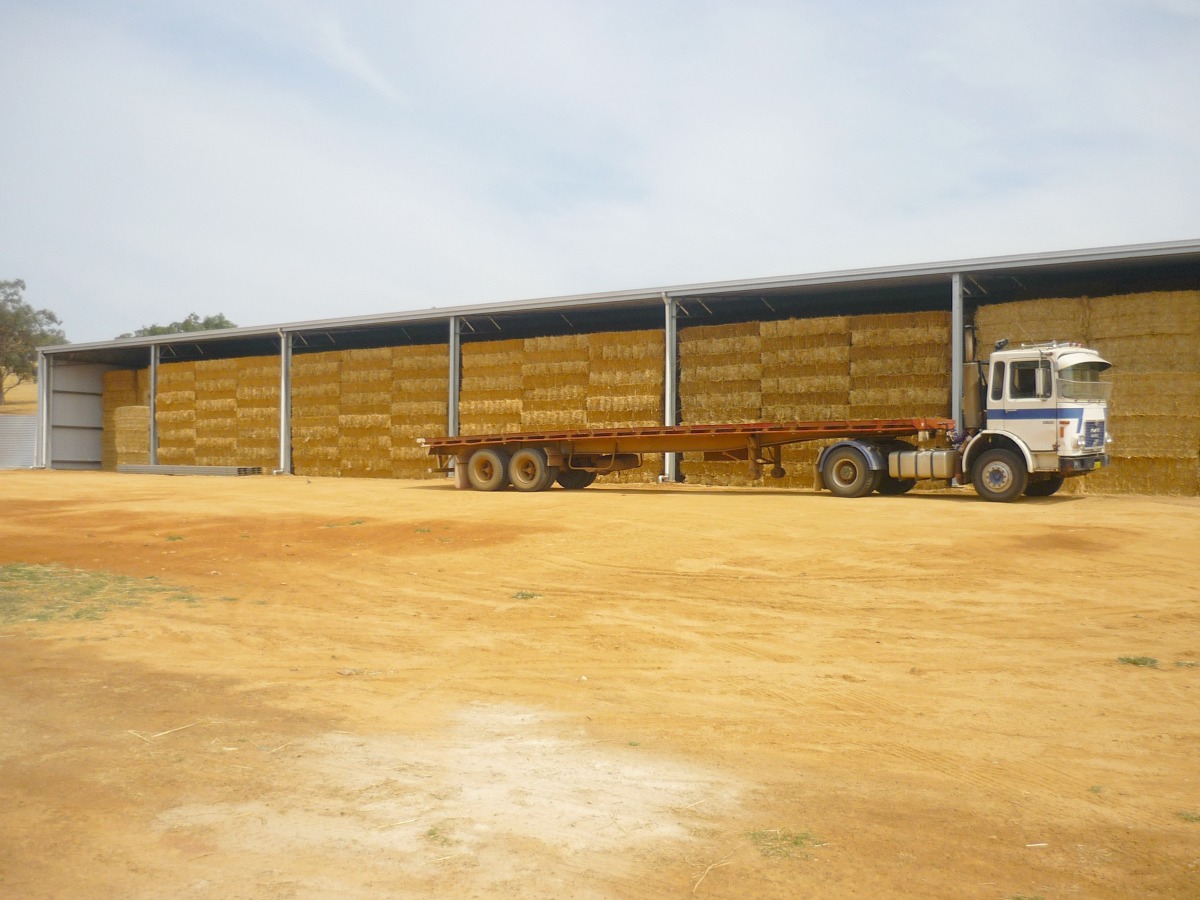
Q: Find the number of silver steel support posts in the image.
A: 6